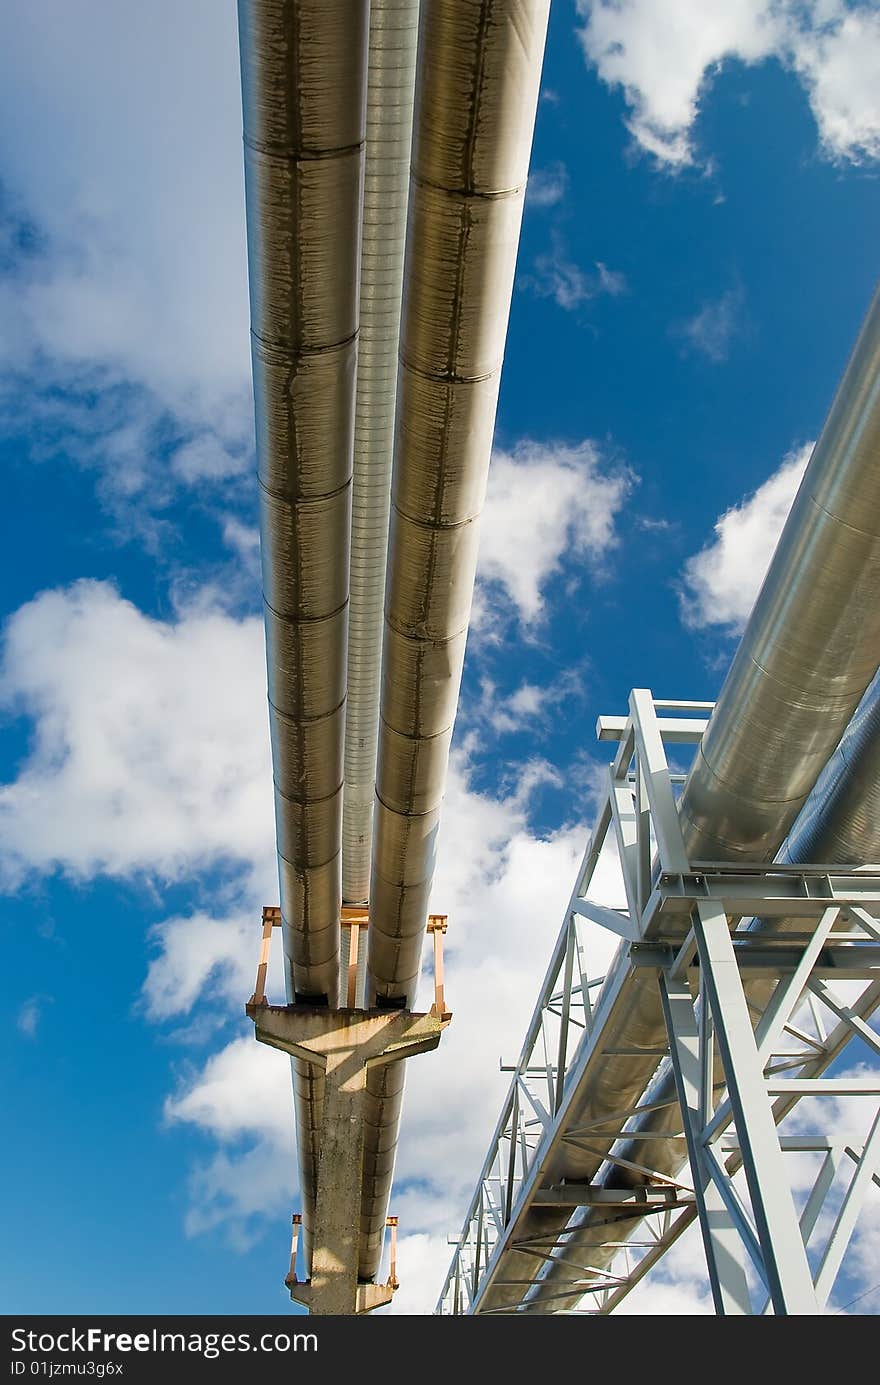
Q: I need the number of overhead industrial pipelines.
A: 5